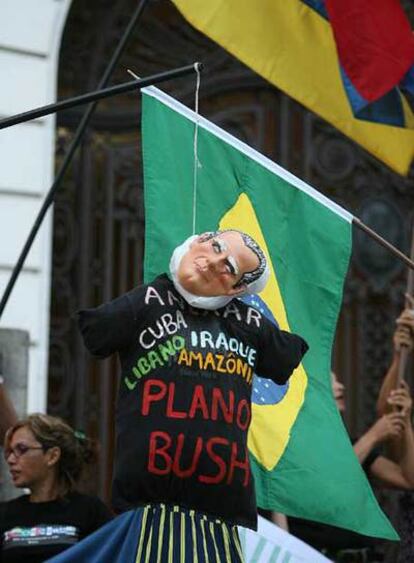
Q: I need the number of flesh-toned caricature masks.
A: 1